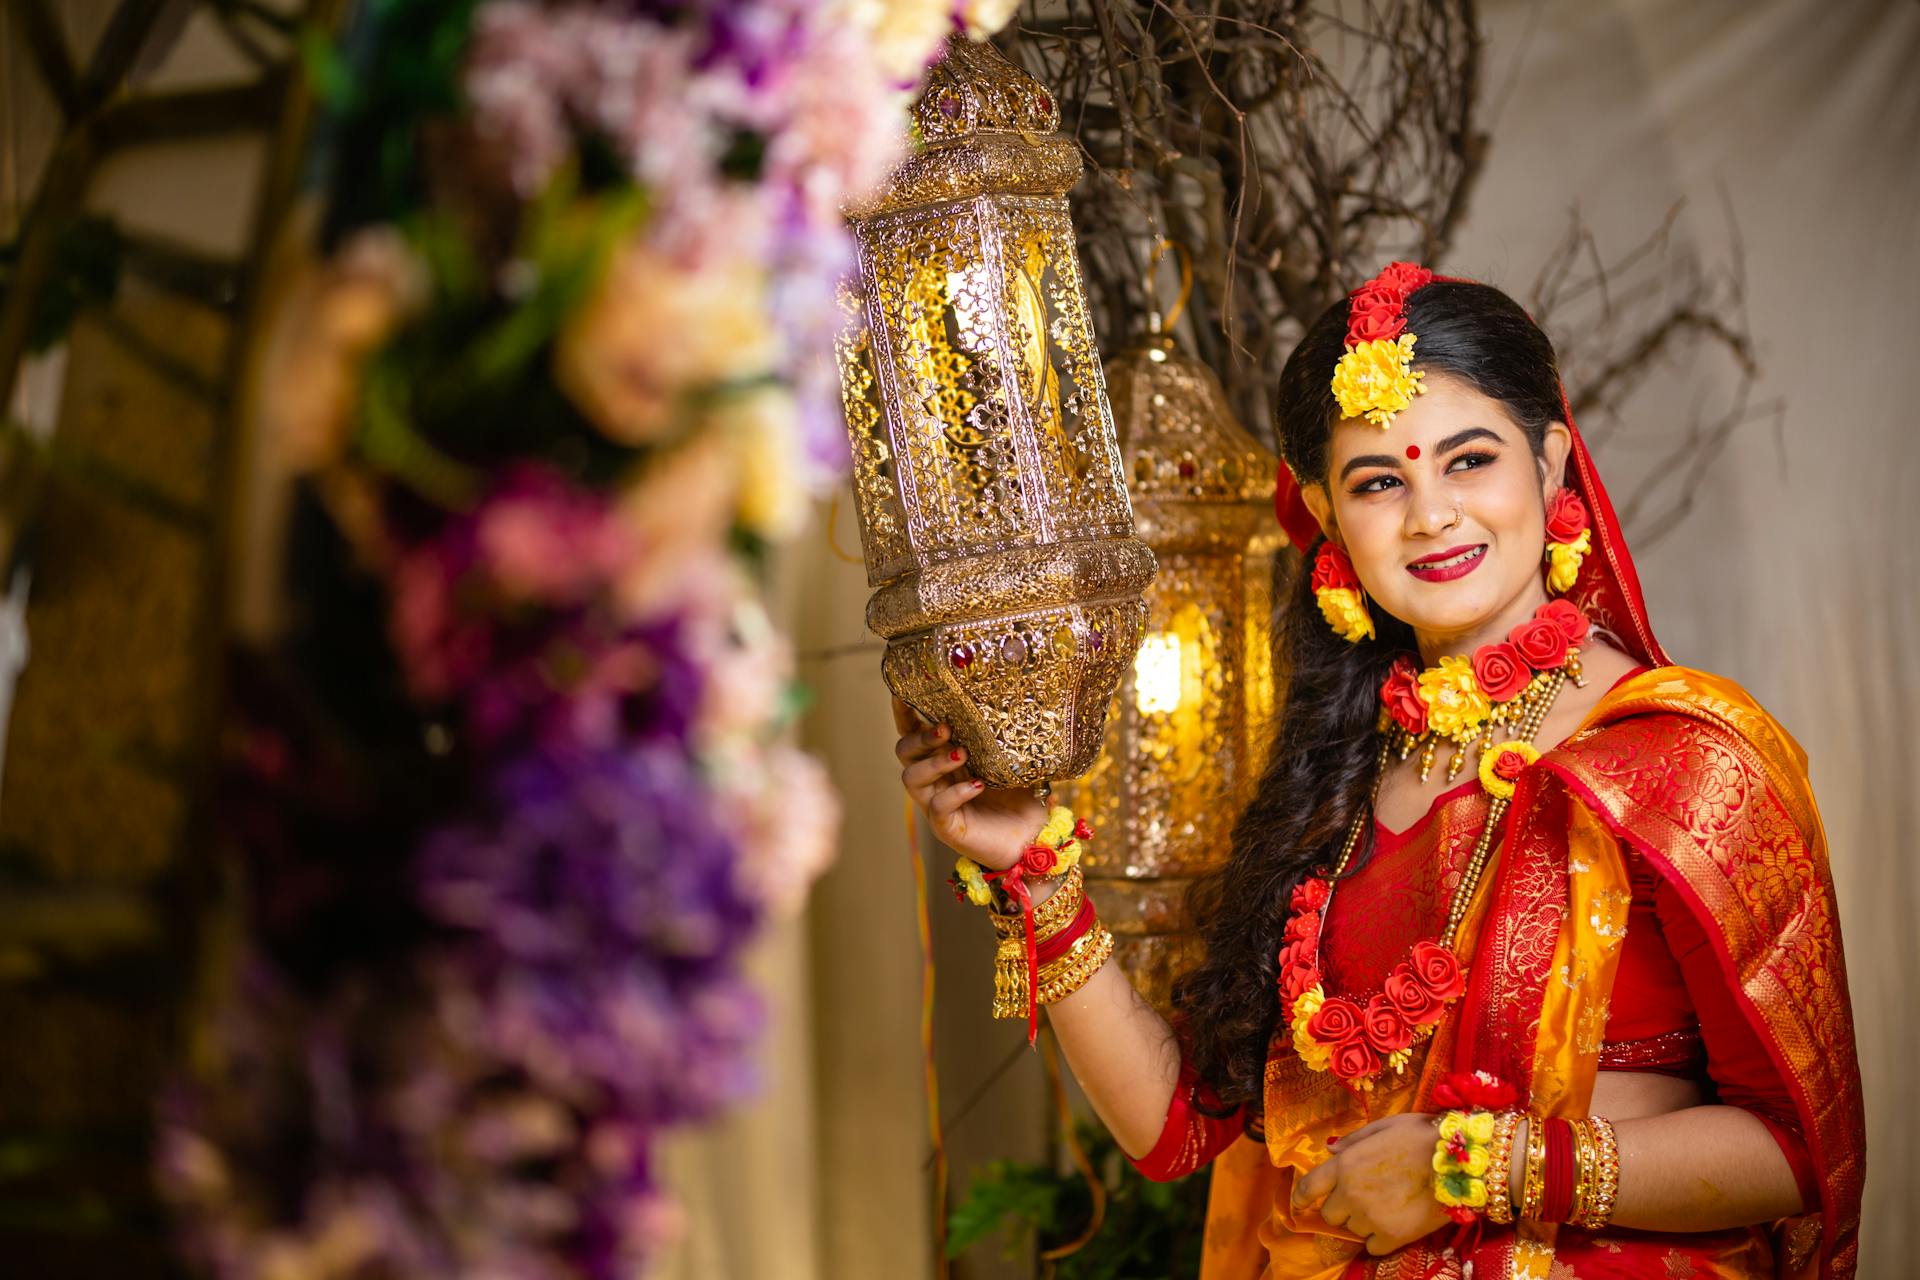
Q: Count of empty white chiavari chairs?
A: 0